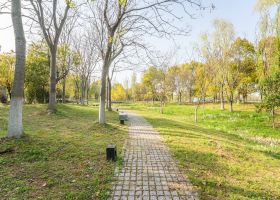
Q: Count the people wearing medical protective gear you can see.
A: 0